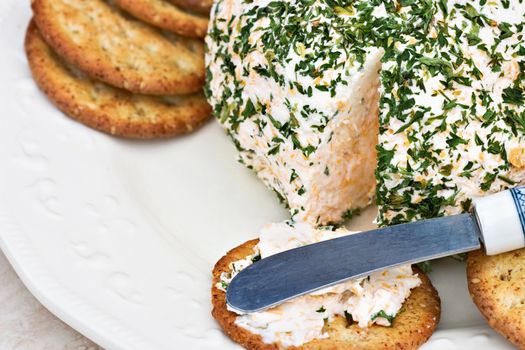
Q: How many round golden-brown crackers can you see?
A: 6